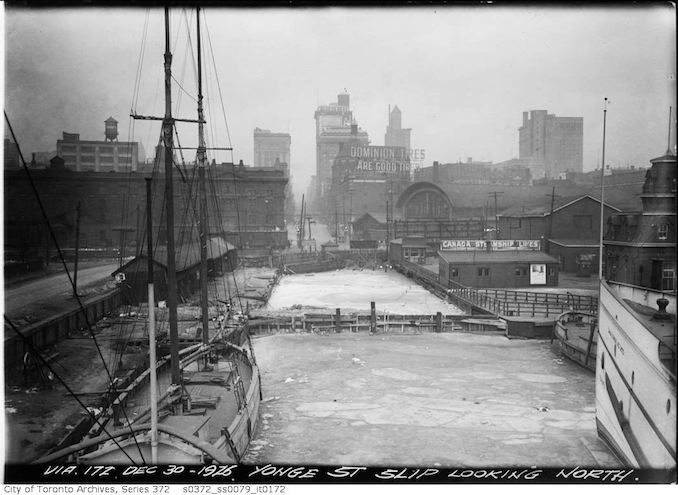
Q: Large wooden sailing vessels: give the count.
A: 1